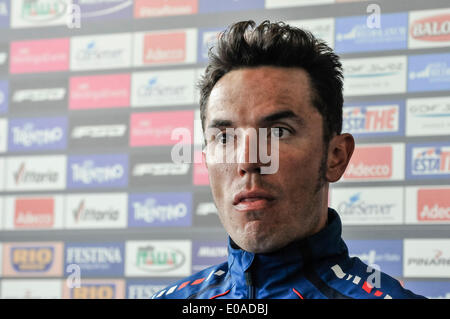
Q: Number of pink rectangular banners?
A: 4